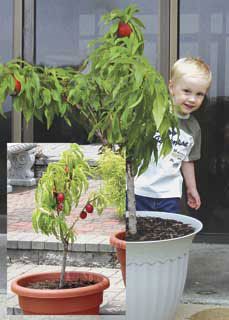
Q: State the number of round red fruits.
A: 6